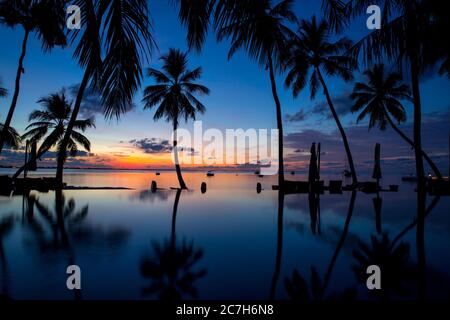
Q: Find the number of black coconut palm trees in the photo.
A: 8